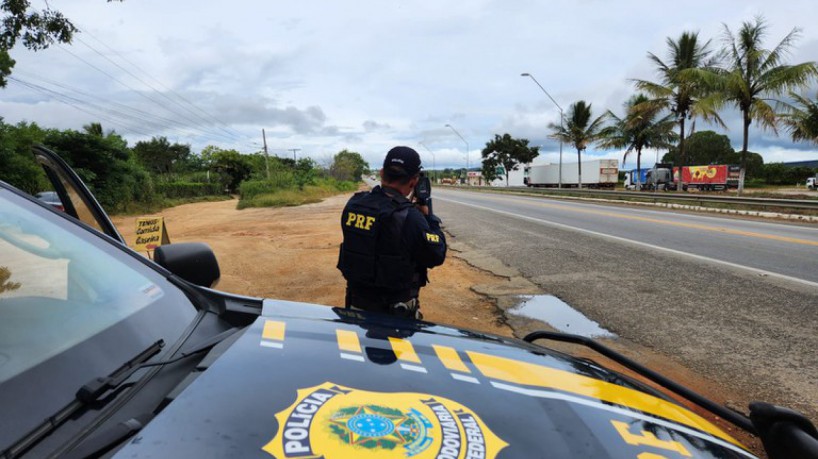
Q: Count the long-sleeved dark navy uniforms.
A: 1